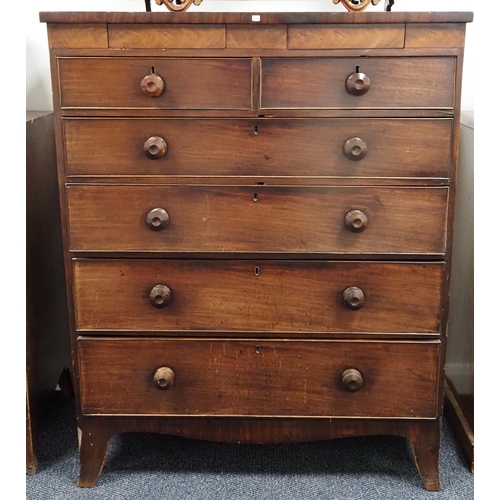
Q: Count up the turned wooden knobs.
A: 10